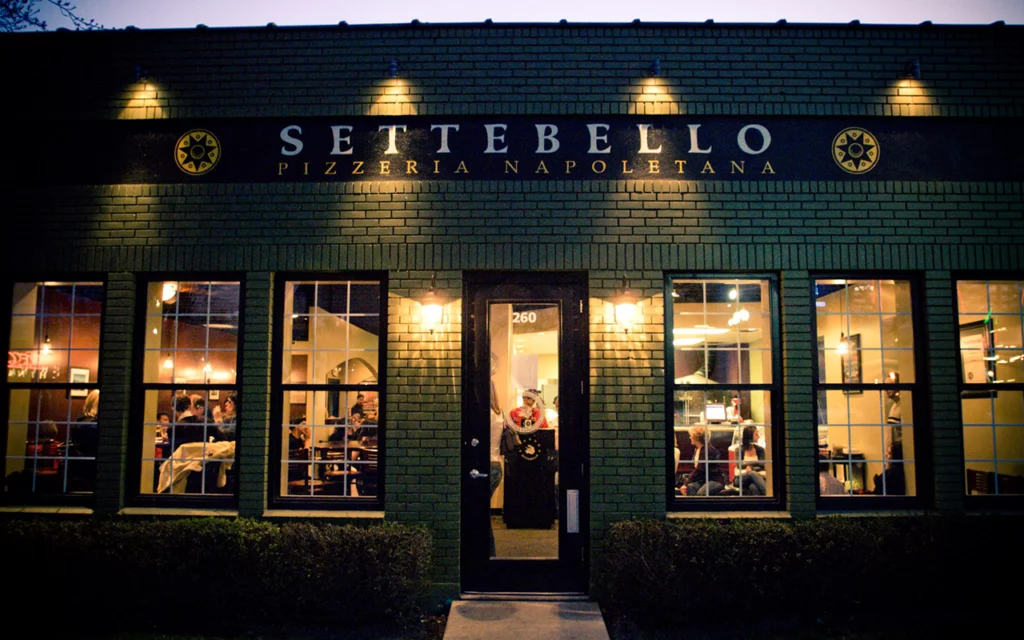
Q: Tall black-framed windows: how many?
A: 6